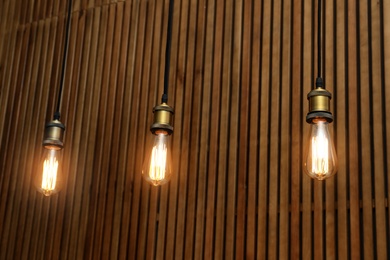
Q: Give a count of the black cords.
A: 3